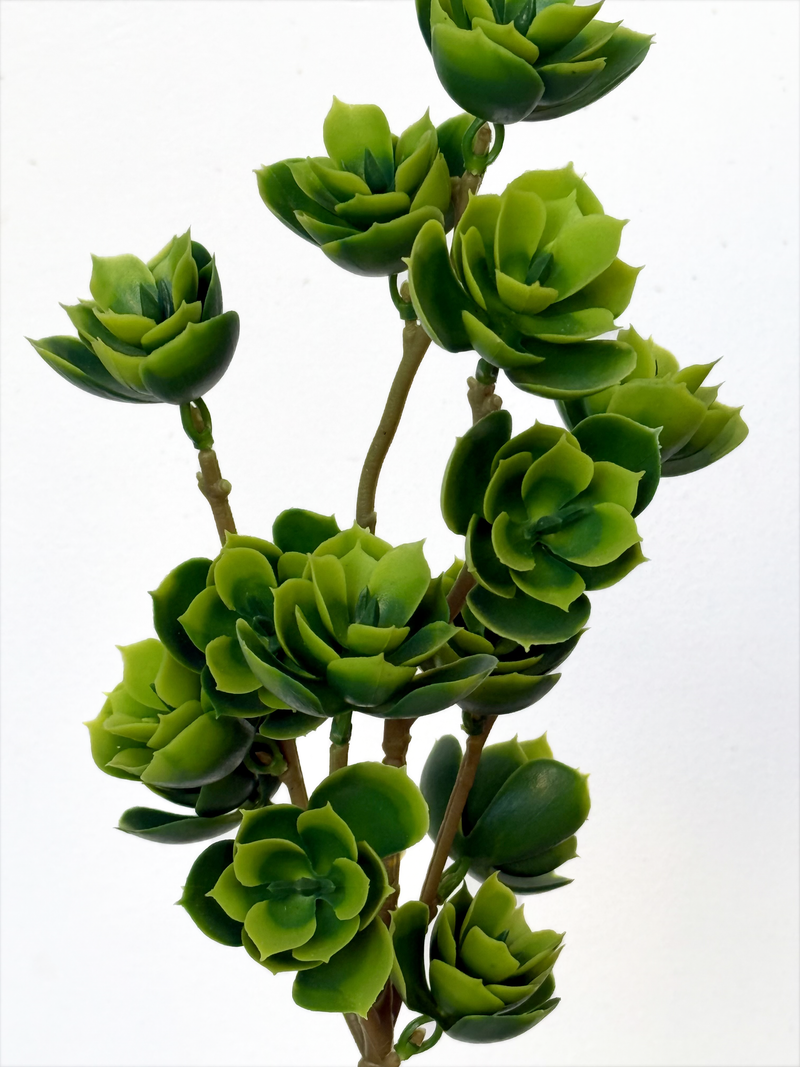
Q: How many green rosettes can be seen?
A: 13